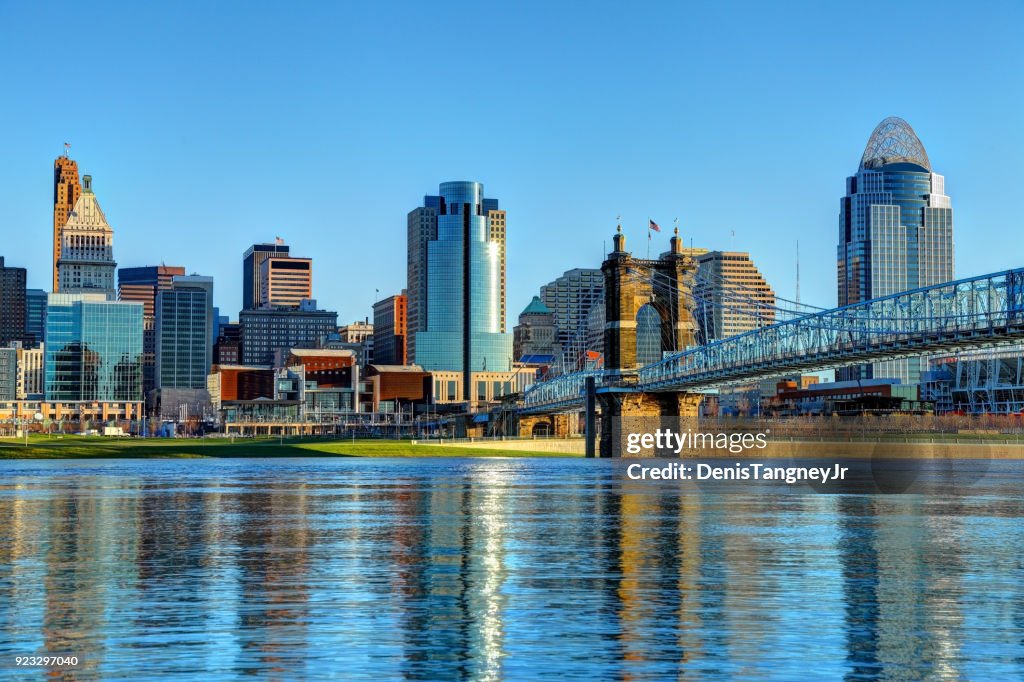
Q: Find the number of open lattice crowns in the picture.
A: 1